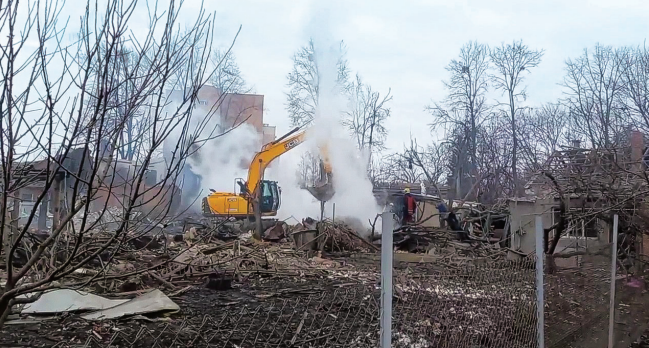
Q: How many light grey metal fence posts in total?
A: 3